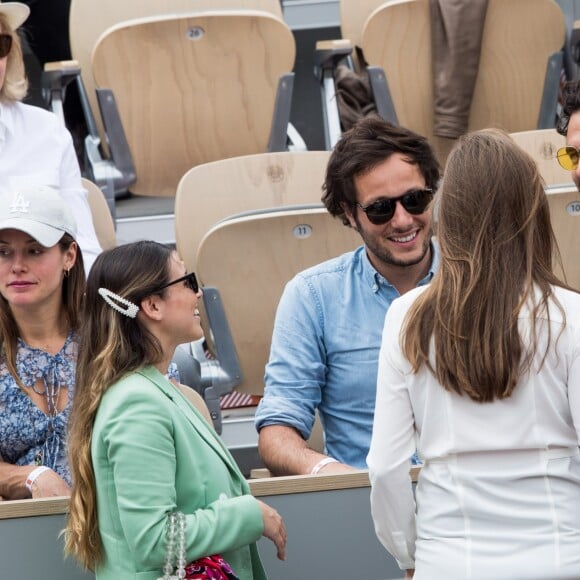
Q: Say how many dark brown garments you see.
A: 1